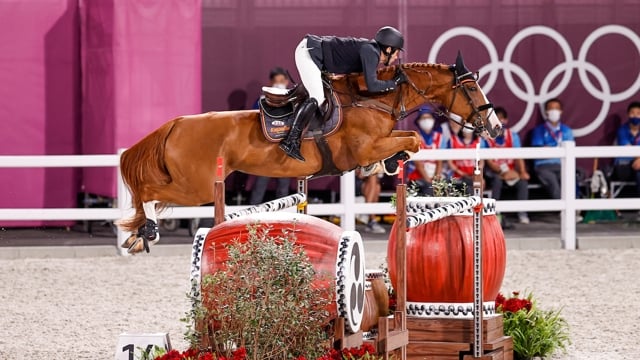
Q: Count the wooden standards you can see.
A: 4